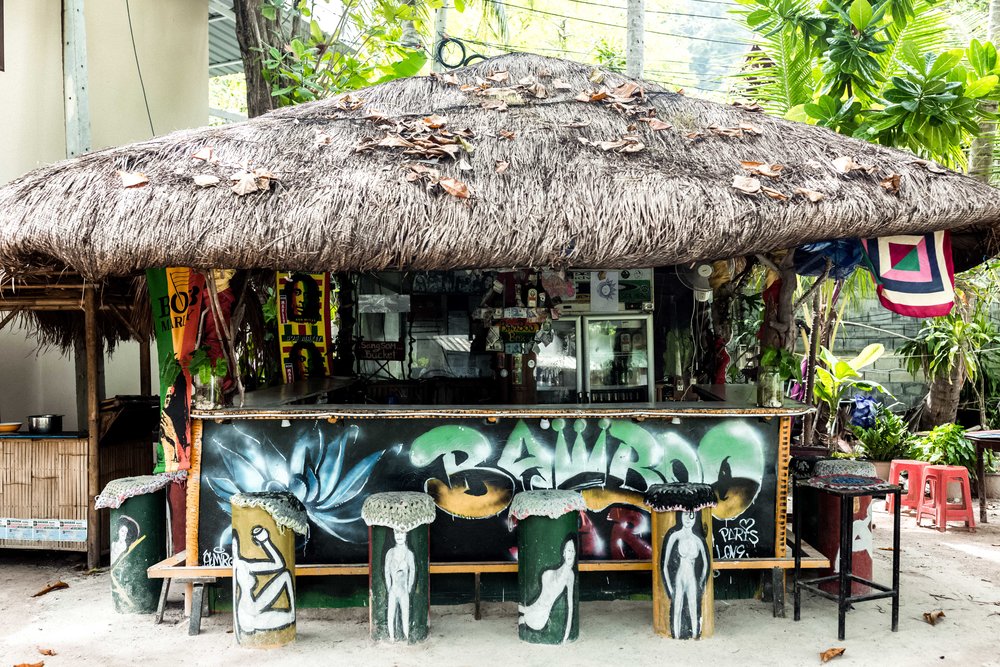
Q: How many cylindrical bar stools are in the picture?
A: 6